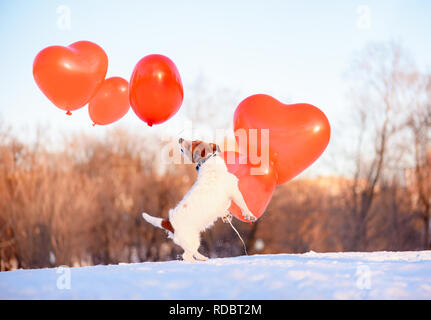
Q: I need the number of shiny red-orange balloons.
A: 5